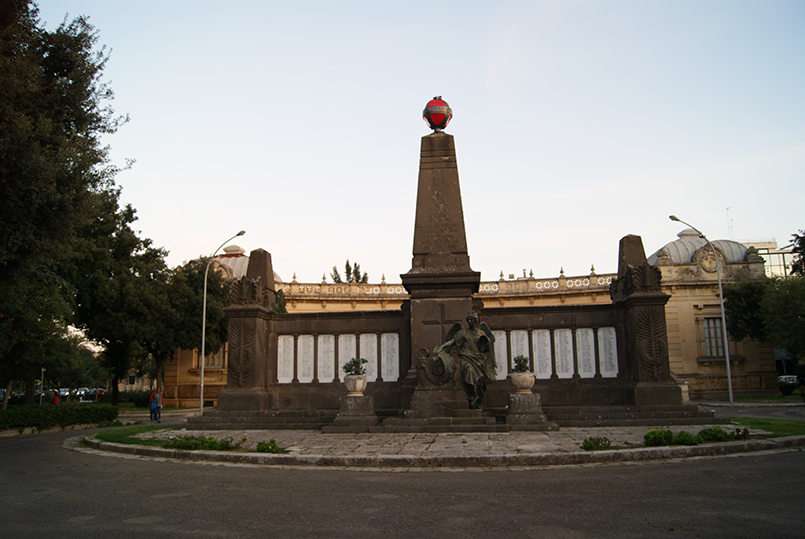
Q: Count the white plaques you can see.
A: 12